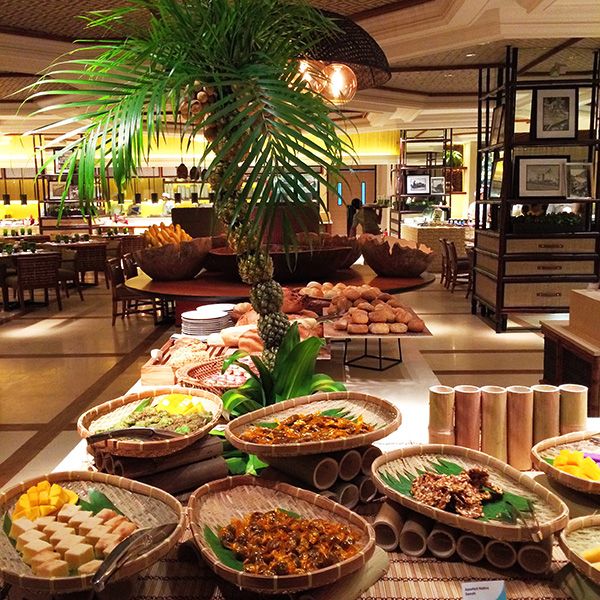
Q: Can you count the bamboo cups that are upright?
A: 6